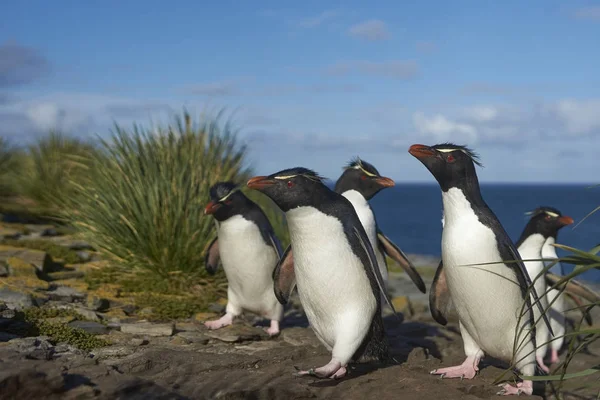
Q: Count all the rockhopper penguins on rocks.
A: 5